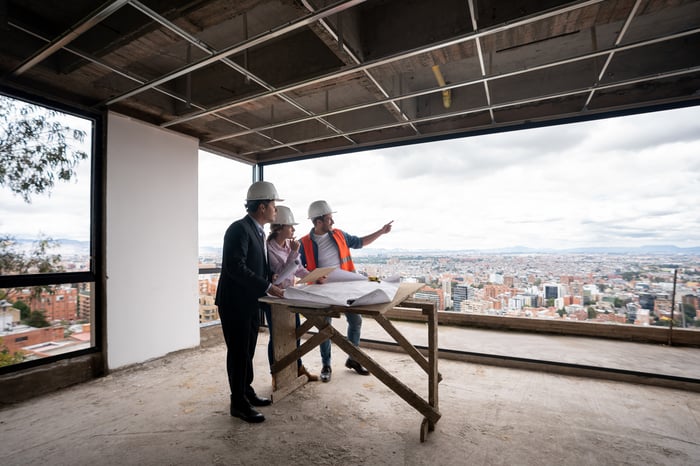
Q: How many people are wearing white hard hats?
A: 3